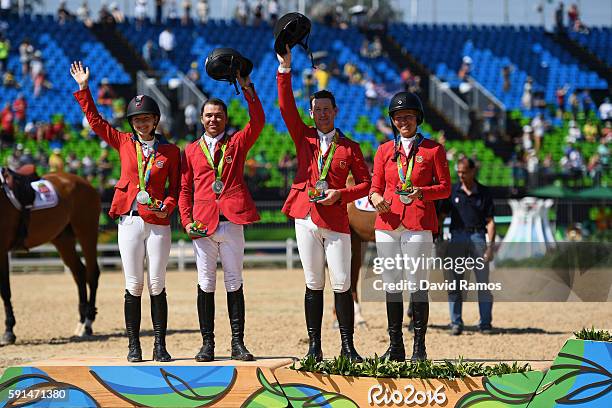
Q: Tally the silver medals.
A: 4